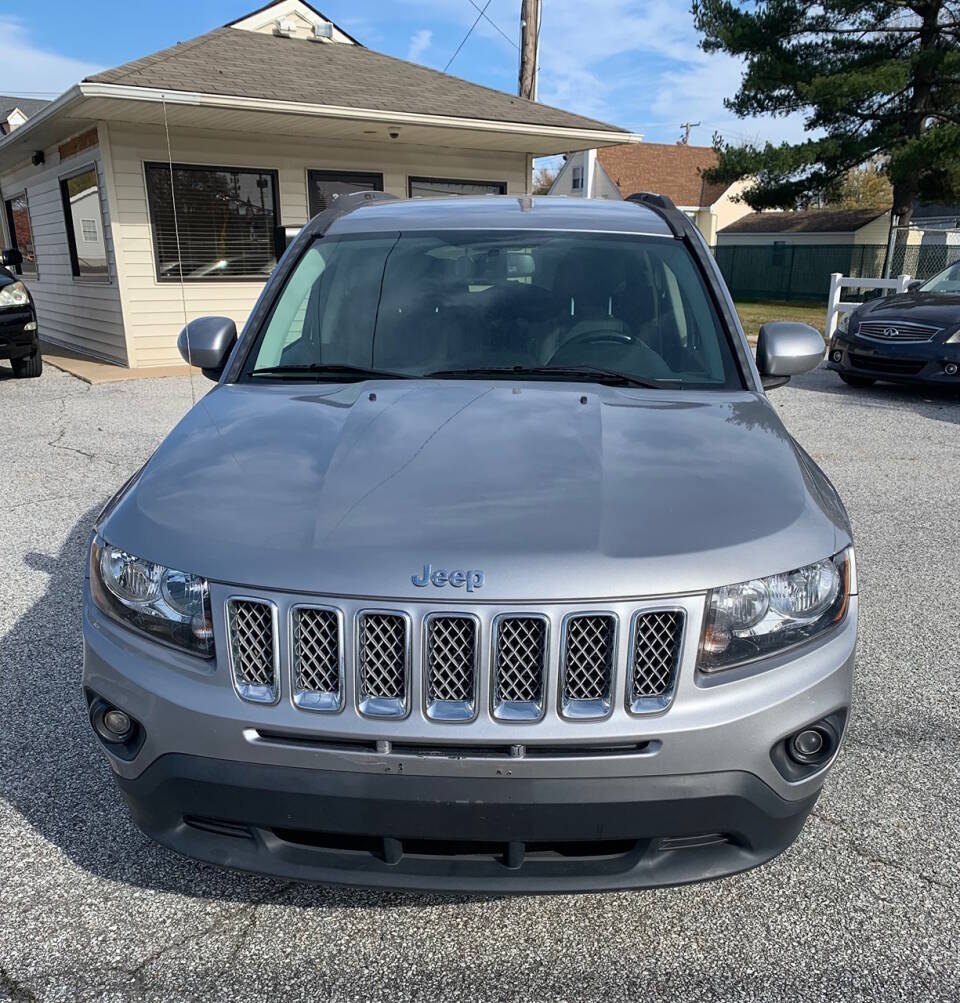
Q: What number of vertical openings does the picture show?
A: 7